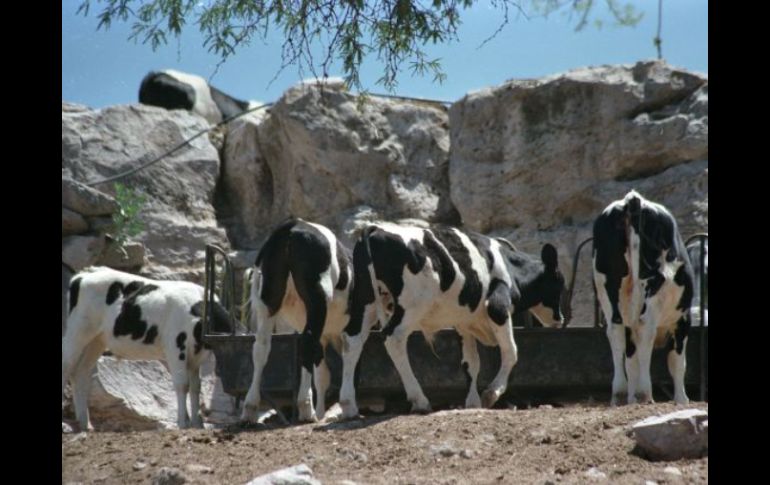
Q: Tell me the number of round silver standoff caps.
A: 0